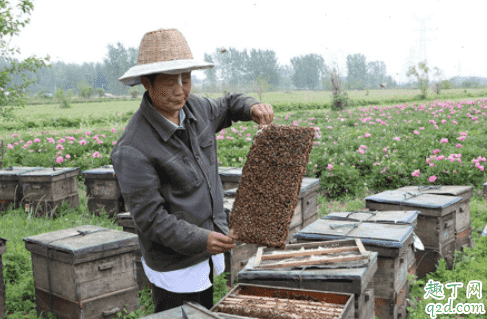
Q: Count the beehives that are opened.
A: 1